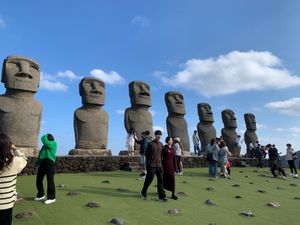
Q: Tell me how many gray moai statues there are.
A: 7